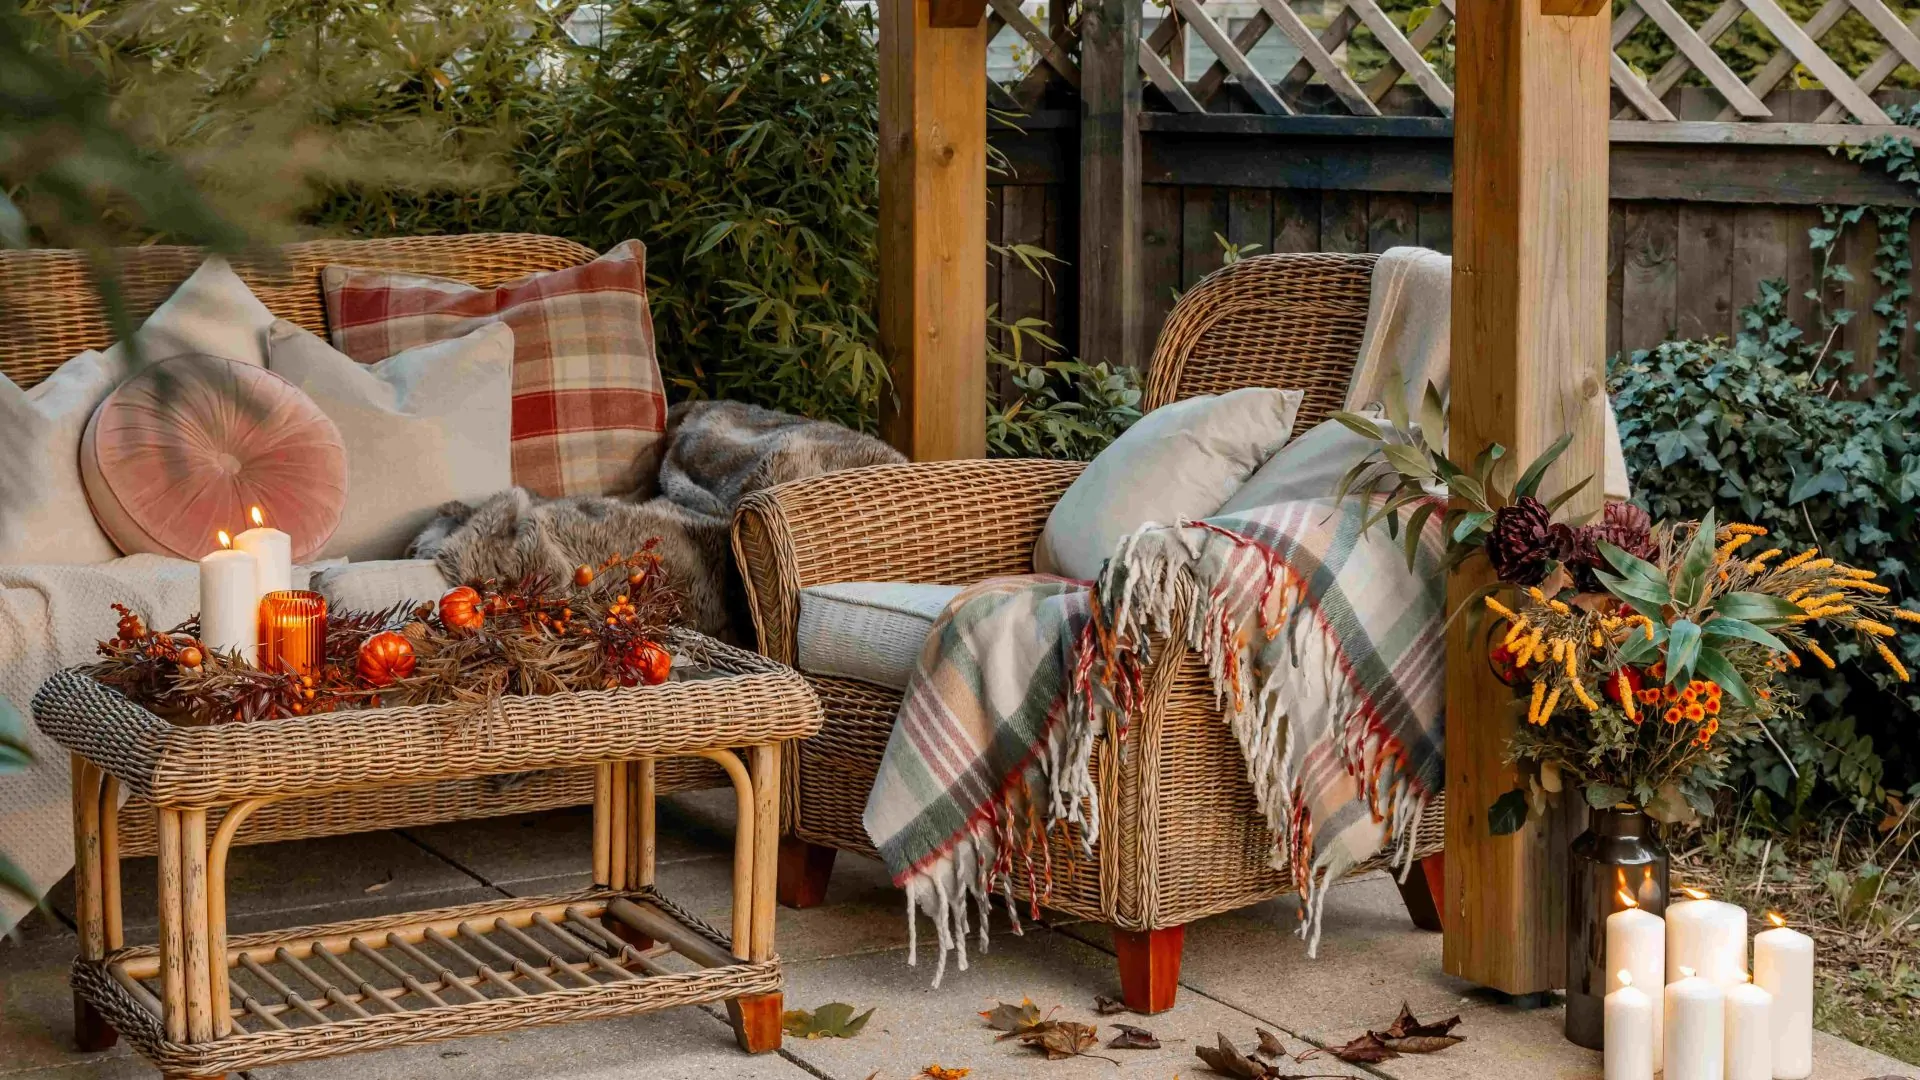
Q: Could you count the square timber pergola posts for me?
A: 2